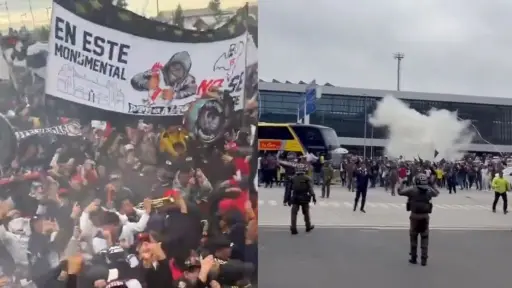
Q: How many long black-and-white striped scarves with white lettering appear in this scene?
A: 1